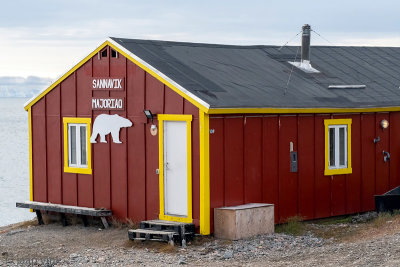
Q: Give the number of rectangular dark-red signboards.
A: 2